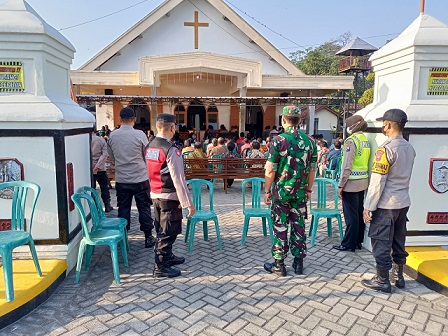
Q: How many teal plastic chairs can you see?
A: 6